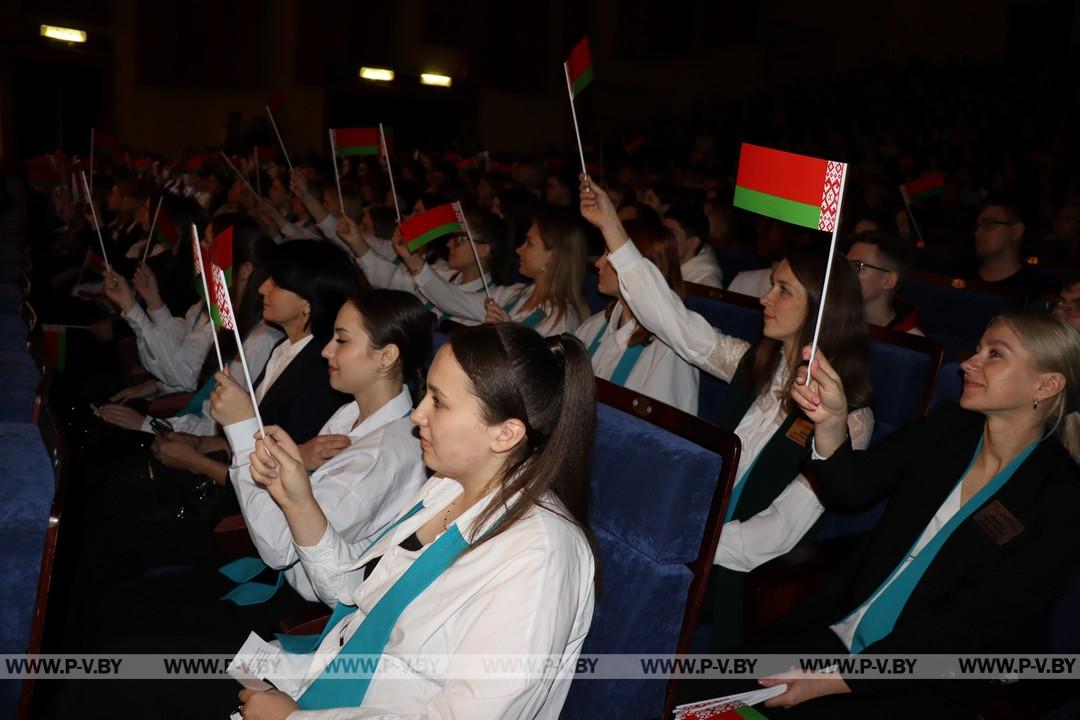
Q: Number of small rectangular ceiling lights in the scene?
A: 3